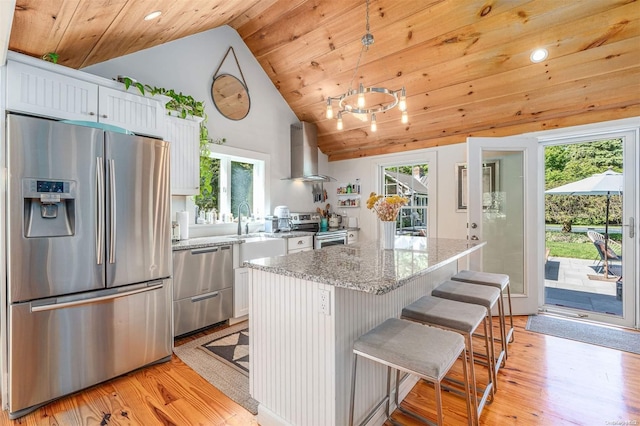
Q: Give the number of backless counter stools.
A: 4